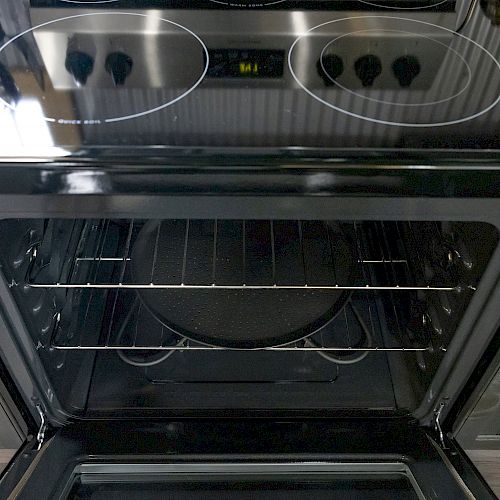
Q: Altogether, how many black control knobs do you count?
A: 5